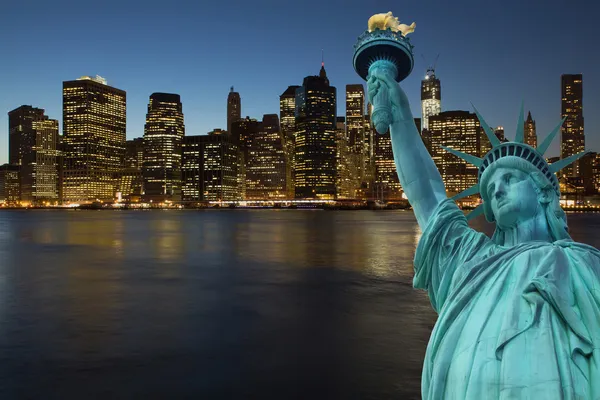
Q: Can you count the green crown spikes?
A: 7